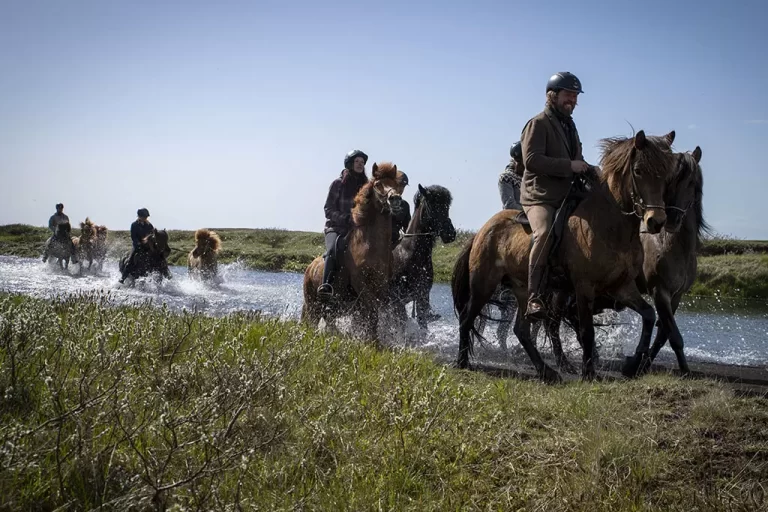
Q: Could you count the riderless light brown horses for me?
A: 3